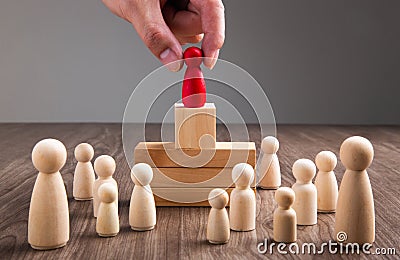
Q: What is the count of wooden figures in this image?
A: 13